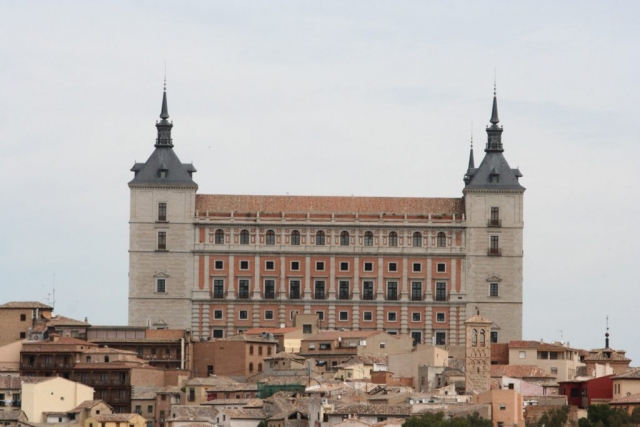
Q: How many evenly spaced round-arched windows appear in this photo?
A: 10